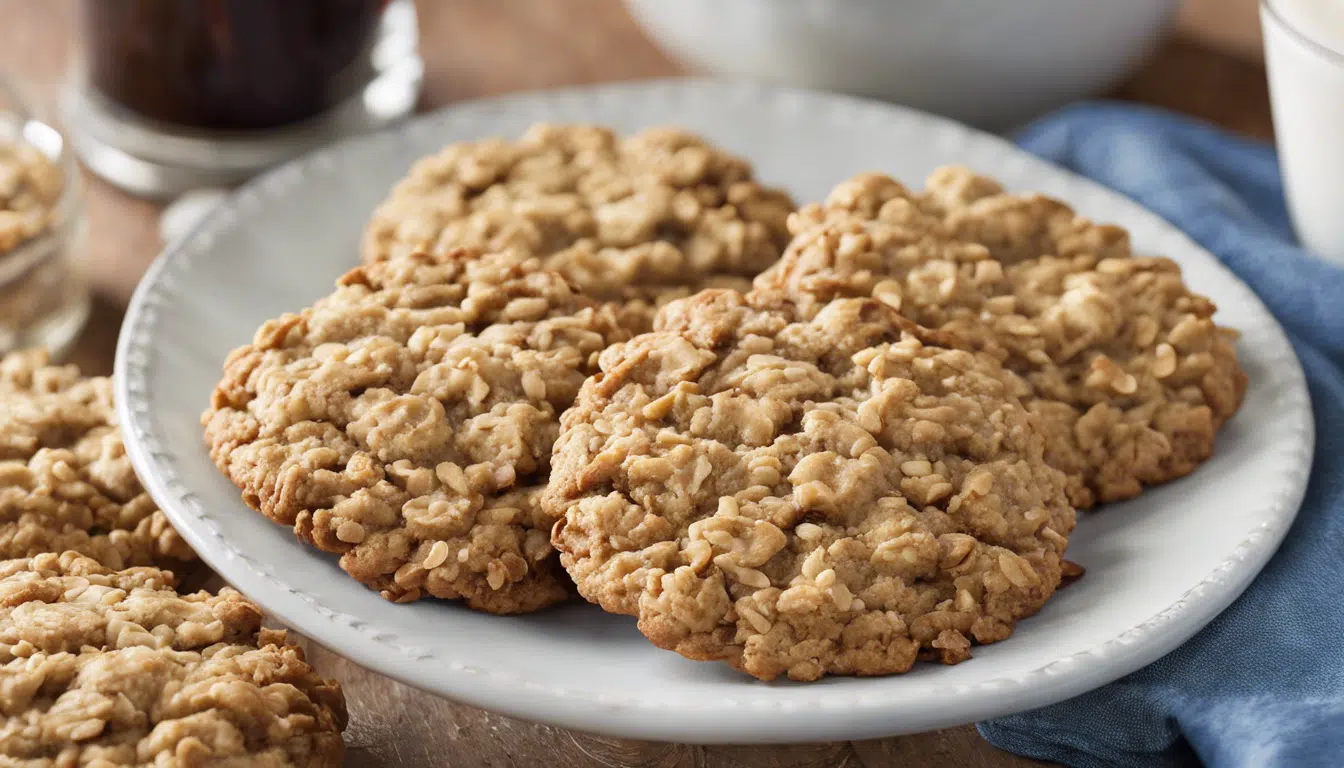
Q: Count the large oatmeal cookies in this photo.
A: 6